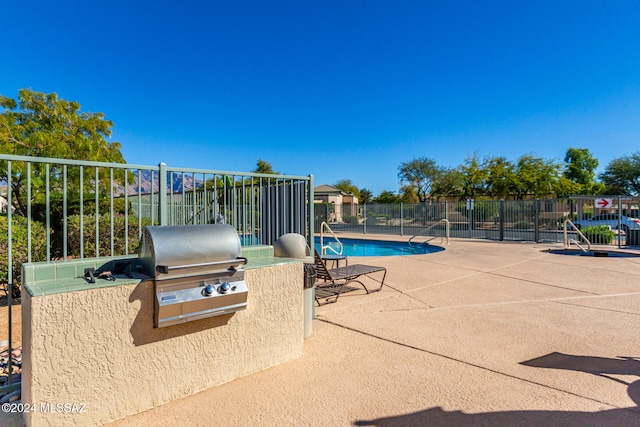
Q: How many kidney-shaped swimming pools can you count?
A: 1